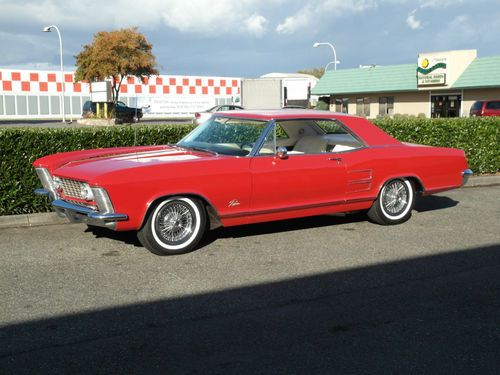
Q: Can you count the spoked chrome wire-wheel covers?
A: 2